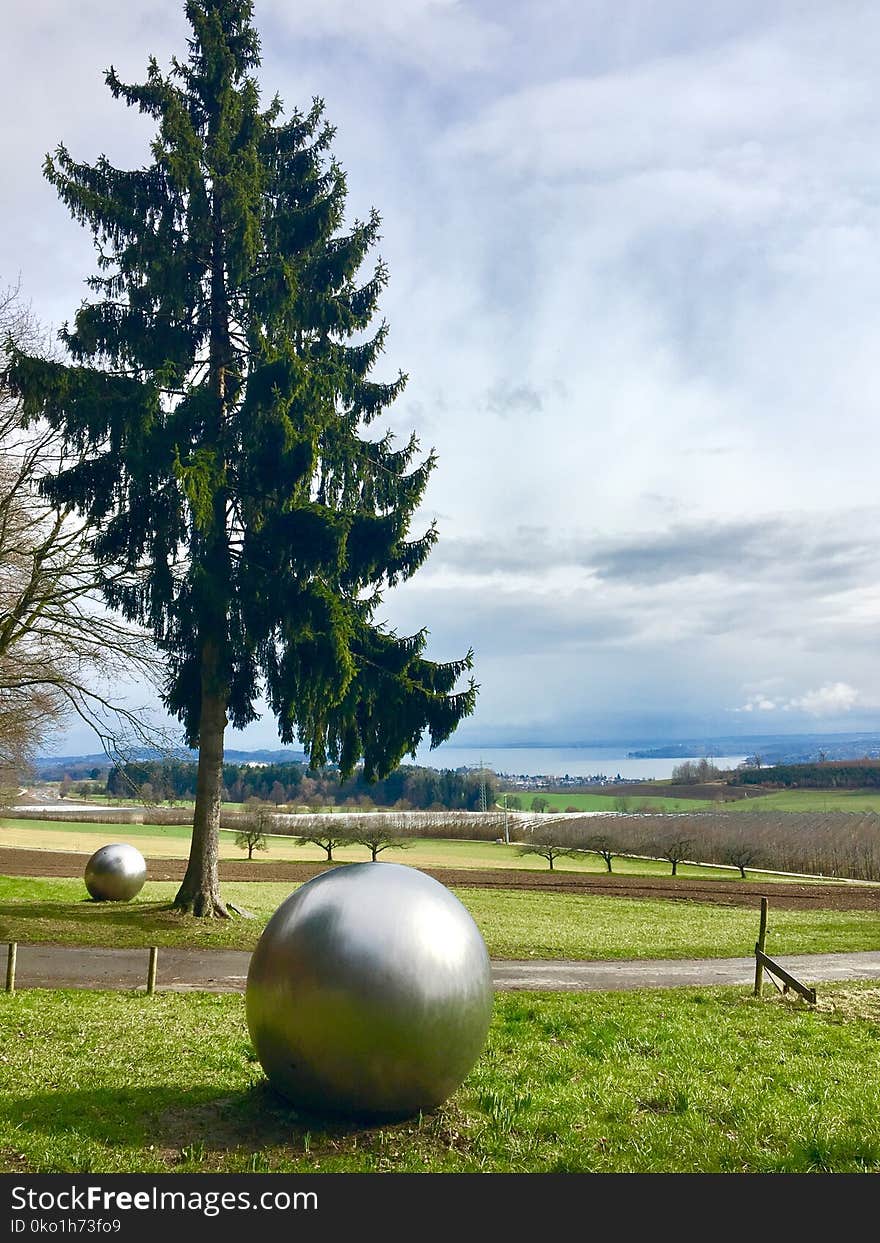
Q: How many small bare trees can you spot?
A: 7